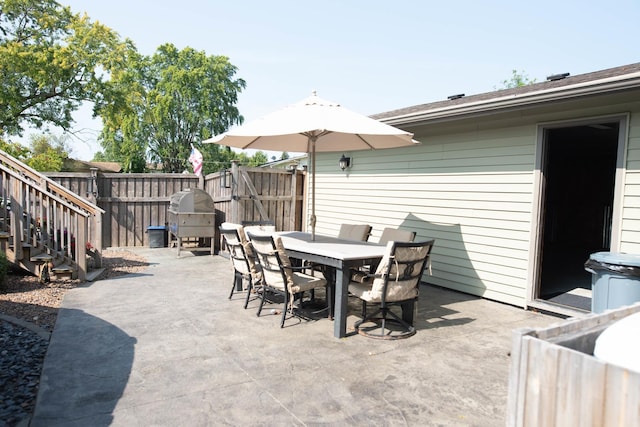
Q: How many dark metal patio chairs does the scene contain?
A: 6